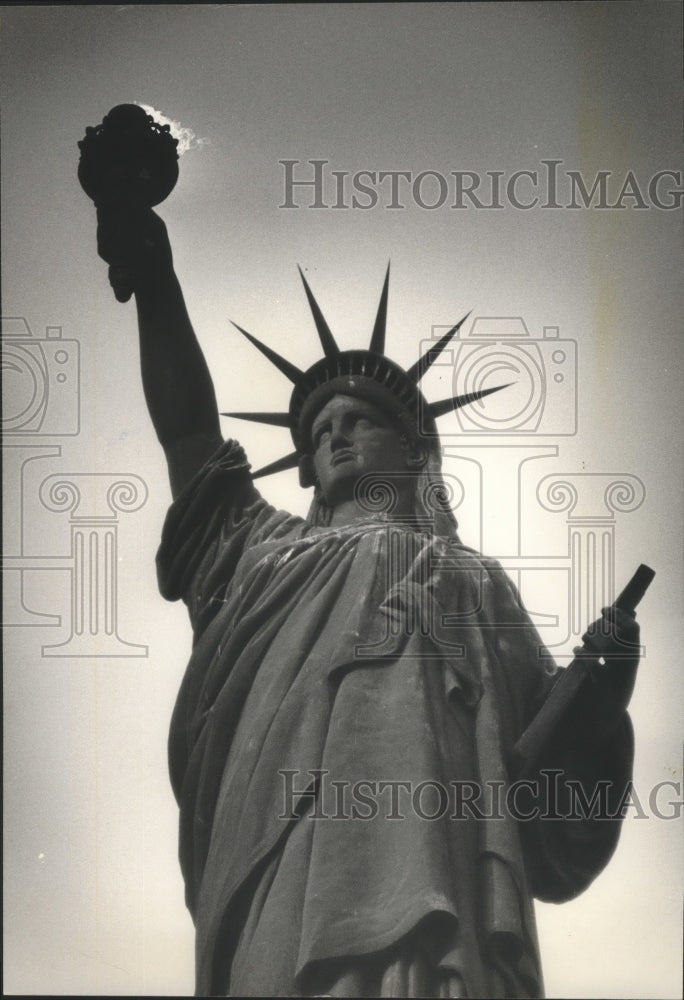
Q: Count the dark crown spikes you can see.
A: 7